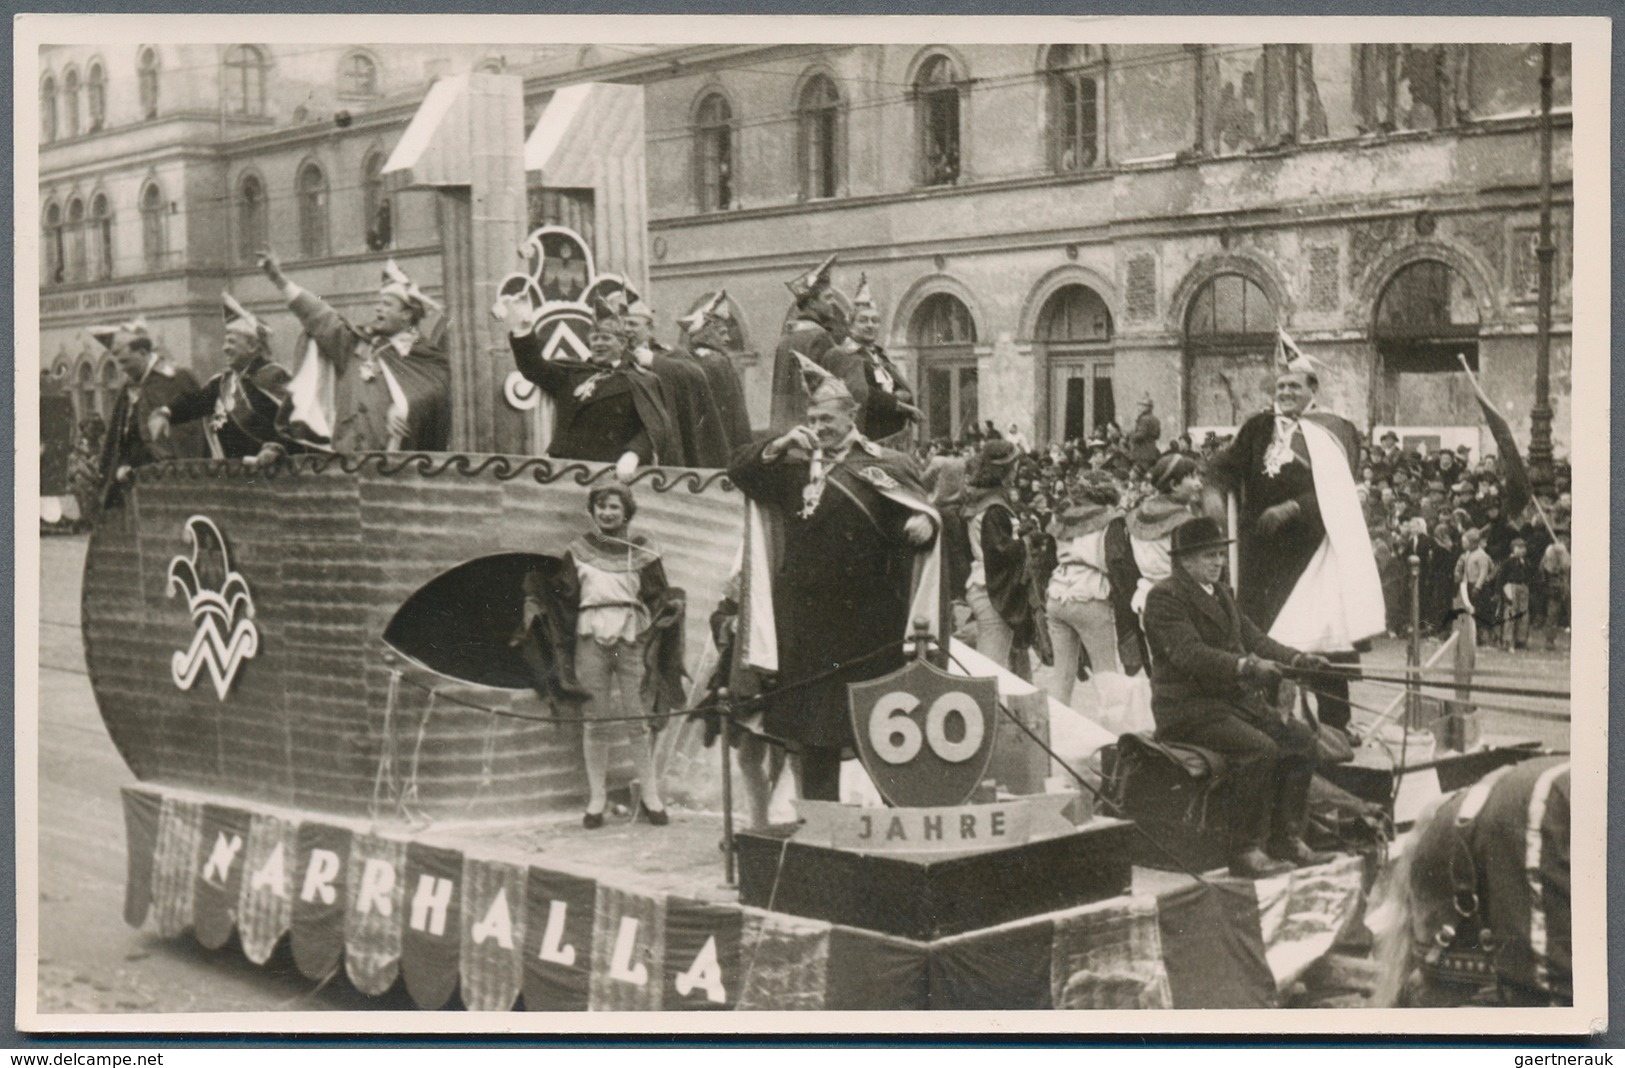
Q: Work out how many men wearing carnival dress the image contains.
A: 10